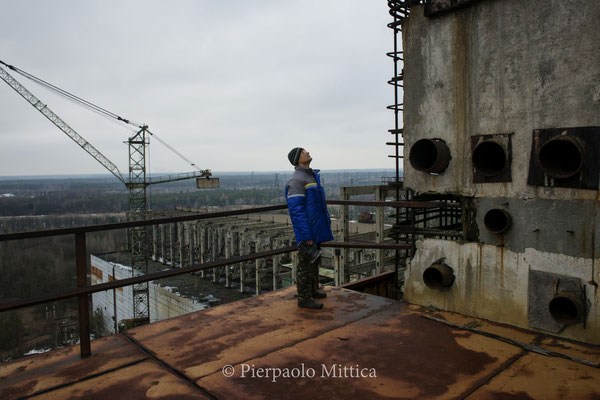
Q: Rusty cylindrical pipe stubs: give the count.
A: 6